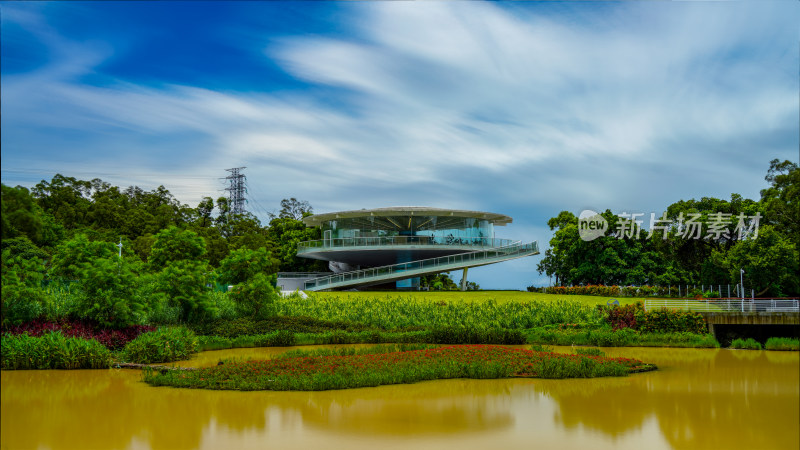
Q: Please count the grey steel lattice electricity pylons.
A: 1